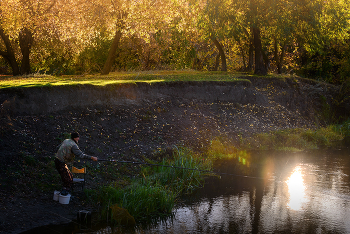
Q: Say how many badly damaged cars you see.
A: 0